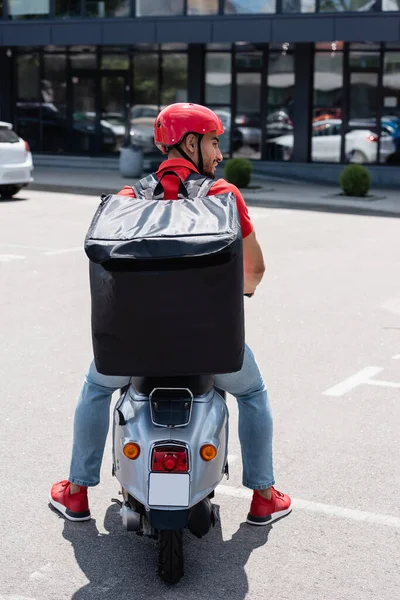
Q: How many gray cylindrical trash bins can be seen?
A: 1